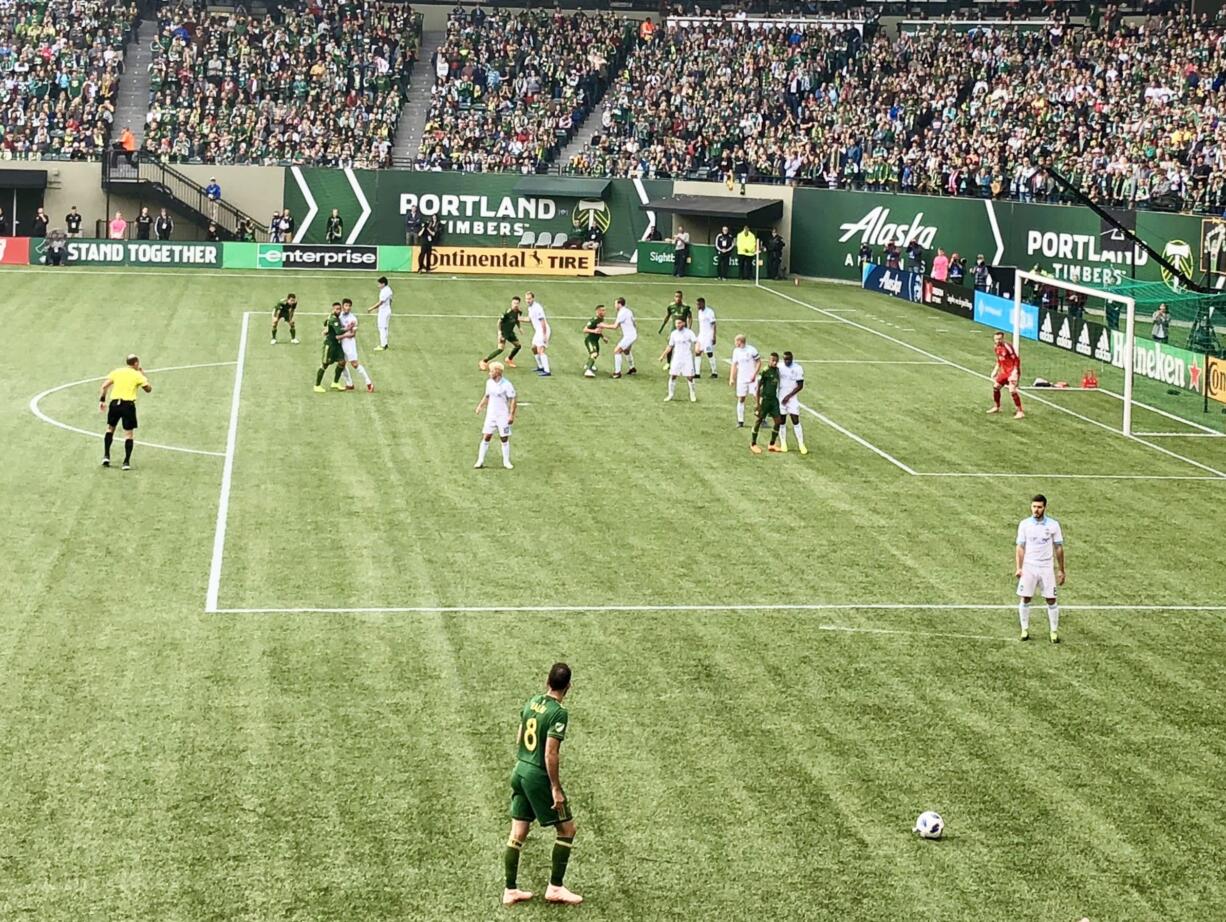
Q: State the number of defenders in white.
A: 10